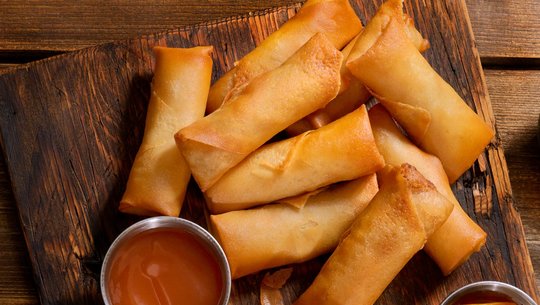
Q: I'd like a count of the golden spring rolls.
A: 9